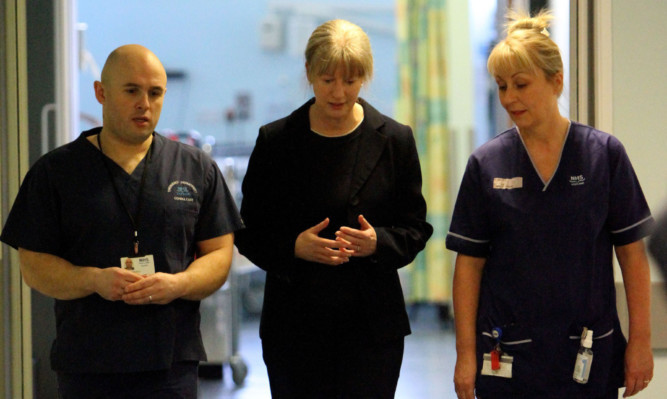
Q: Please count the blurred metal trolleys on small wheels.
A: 1